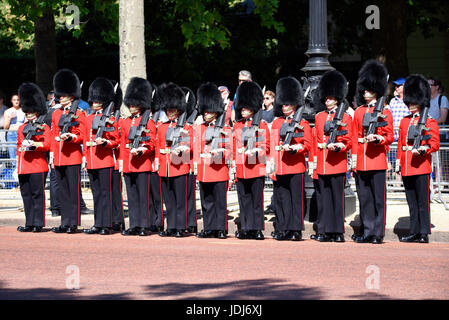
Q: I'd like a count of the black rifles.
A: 11